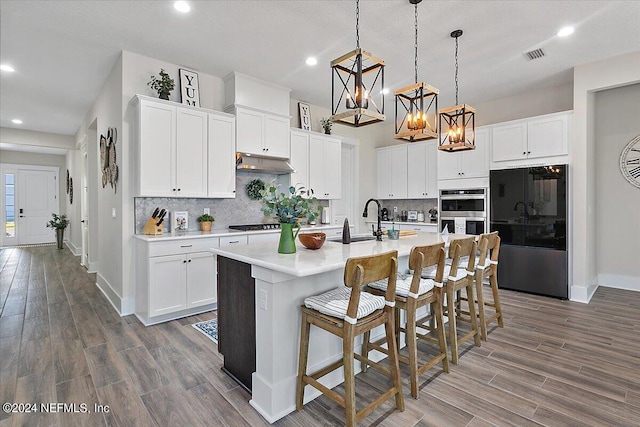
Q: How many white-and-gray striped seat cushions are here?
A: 4